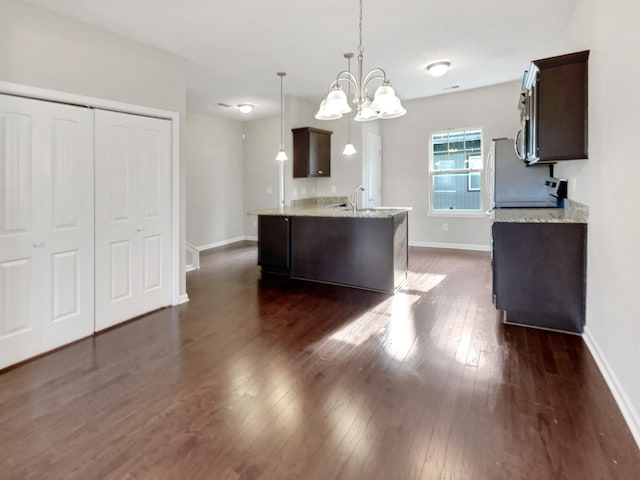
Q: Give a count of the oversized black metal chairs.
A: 0